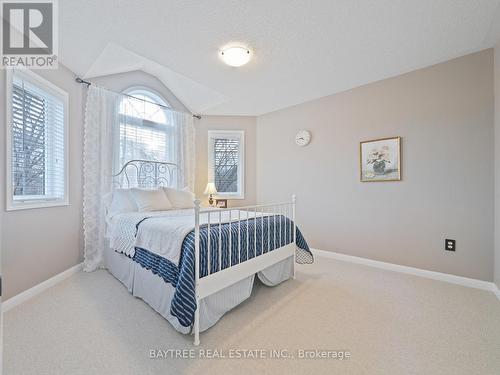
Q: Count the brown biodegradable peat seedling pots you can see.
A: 0